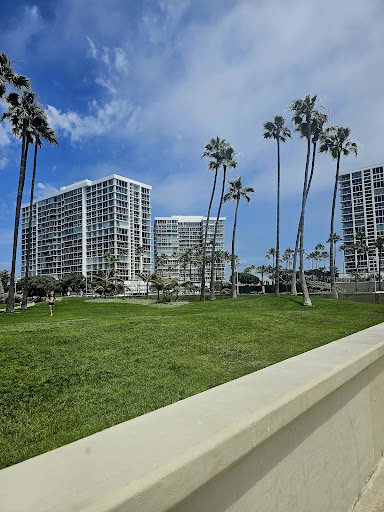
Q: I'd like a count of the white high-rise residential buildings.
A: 3